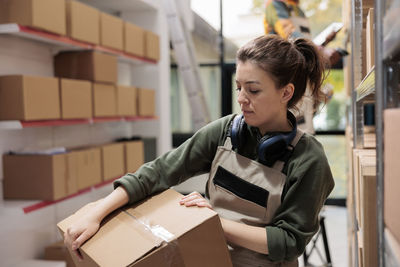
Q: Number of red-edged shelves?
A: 3